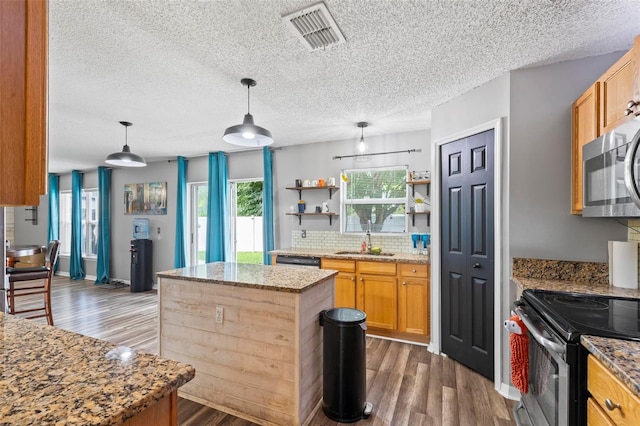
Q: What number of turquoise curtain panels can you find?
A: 6